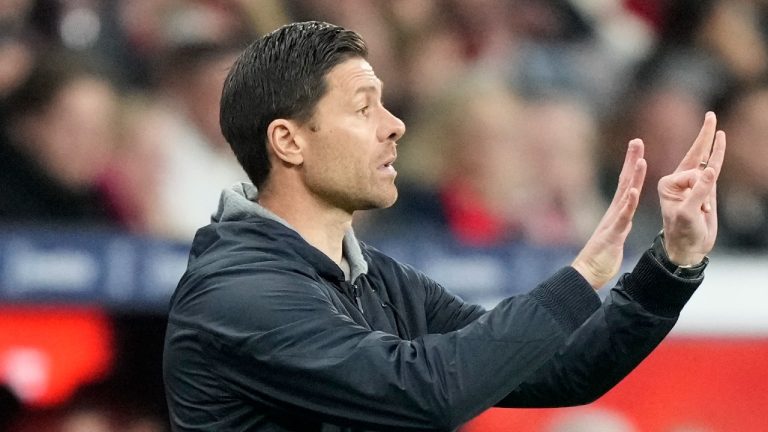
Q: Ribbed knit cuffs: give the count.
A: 2